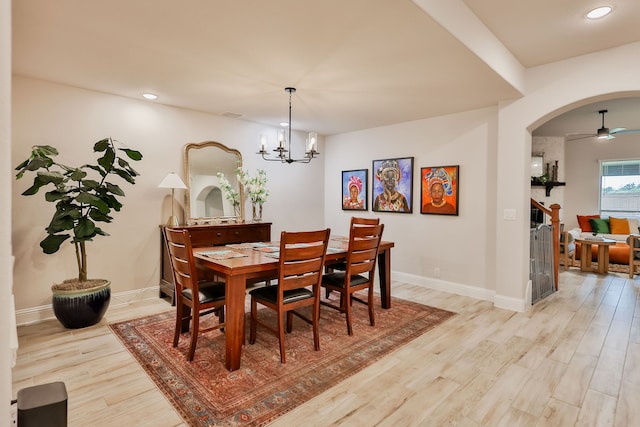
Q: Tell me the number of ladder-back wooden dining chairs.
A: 4